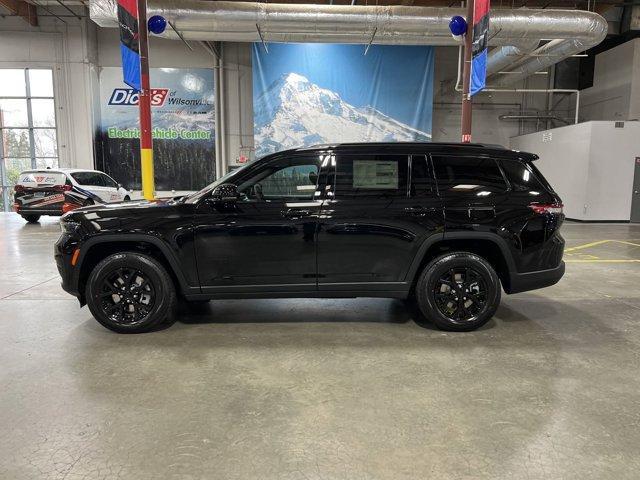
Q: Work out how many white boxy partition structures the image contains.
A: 1